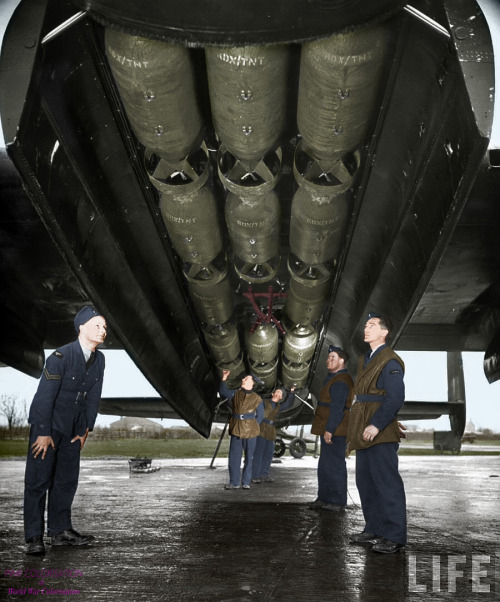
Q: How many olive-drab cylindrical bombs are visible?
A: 14